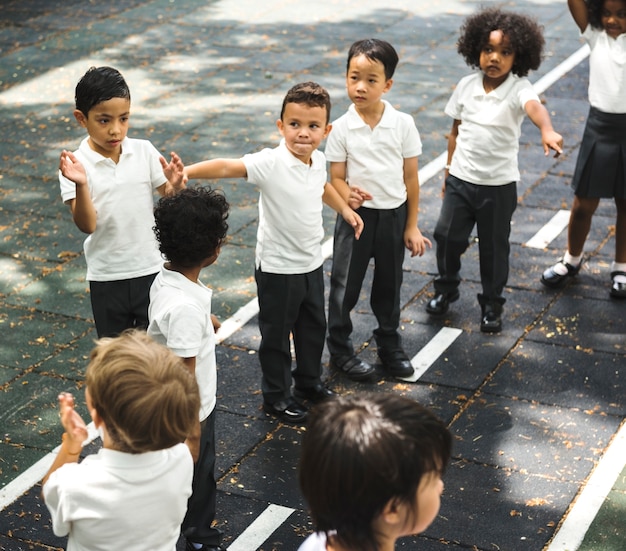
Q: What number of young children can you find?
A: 8